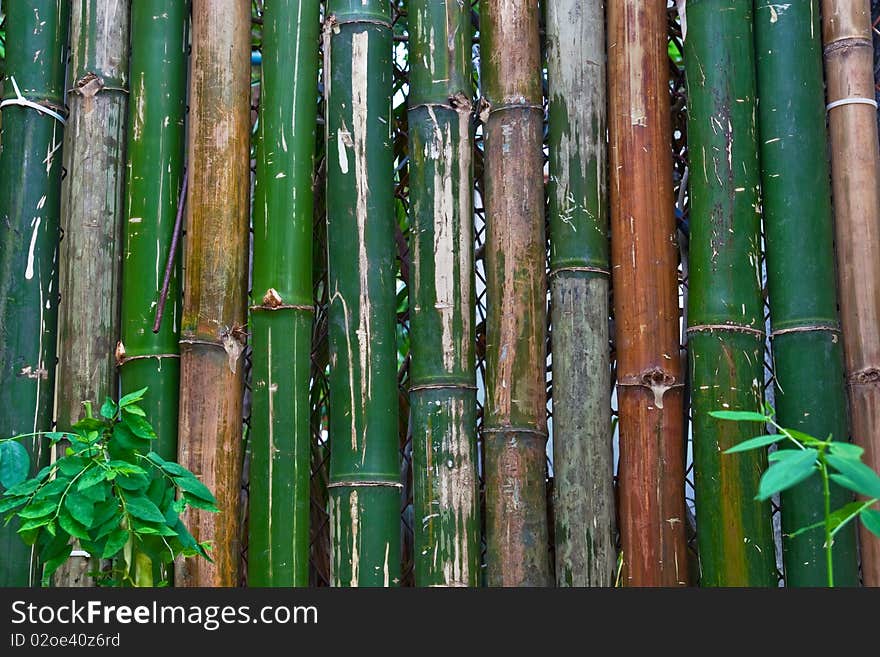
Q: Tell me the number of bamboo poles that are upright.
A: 13